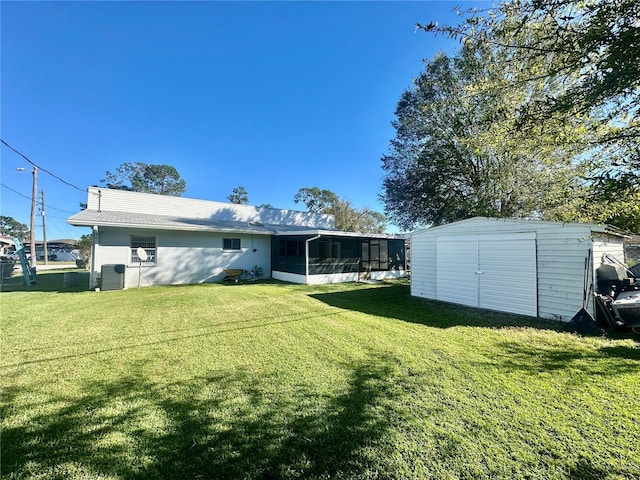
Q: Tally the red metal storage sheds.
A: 0